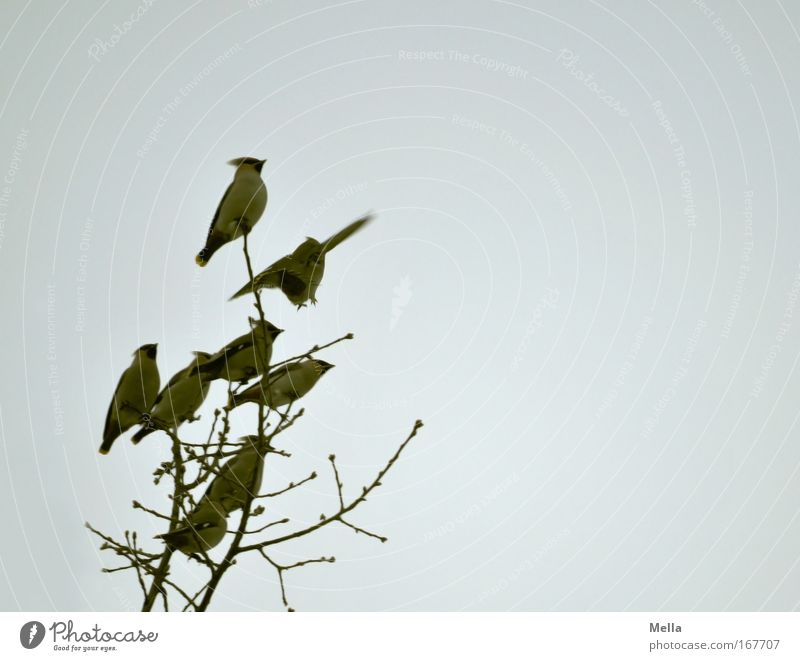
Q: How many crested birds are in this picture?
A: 8